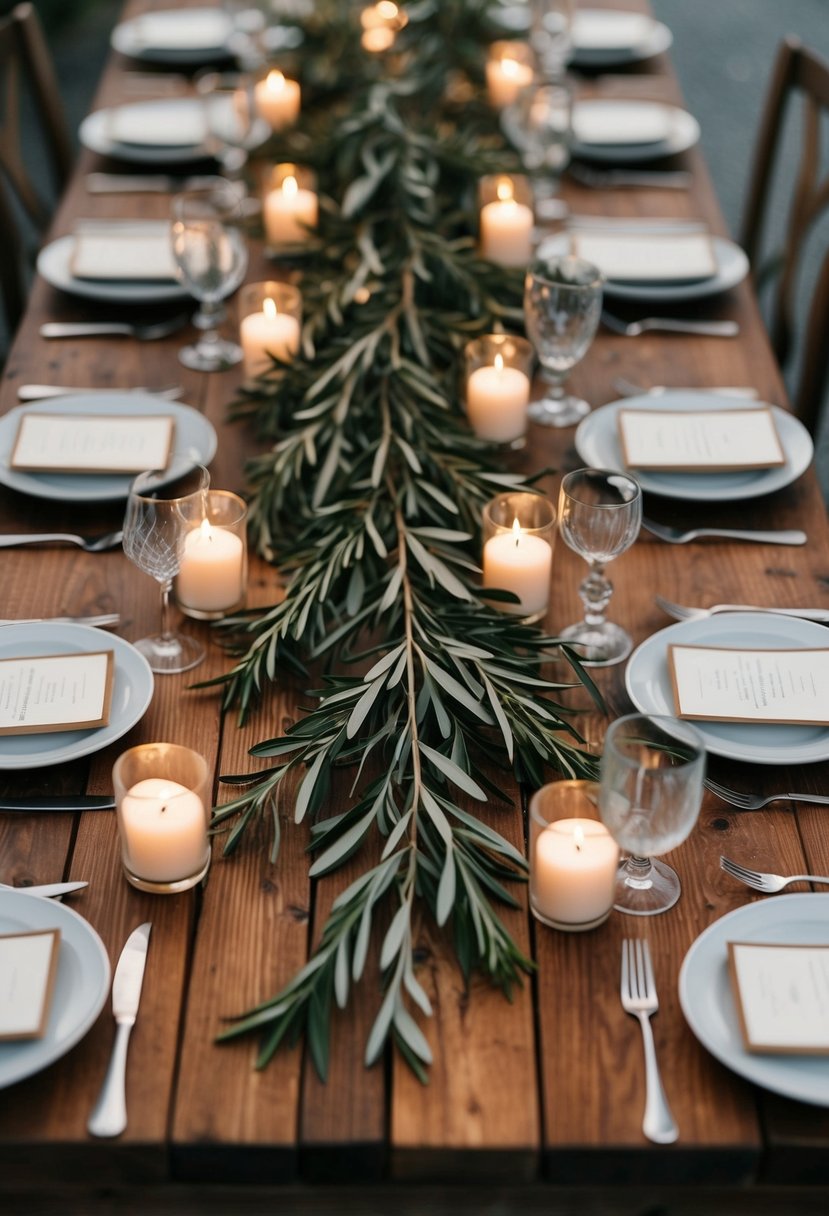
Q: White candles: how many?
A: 10